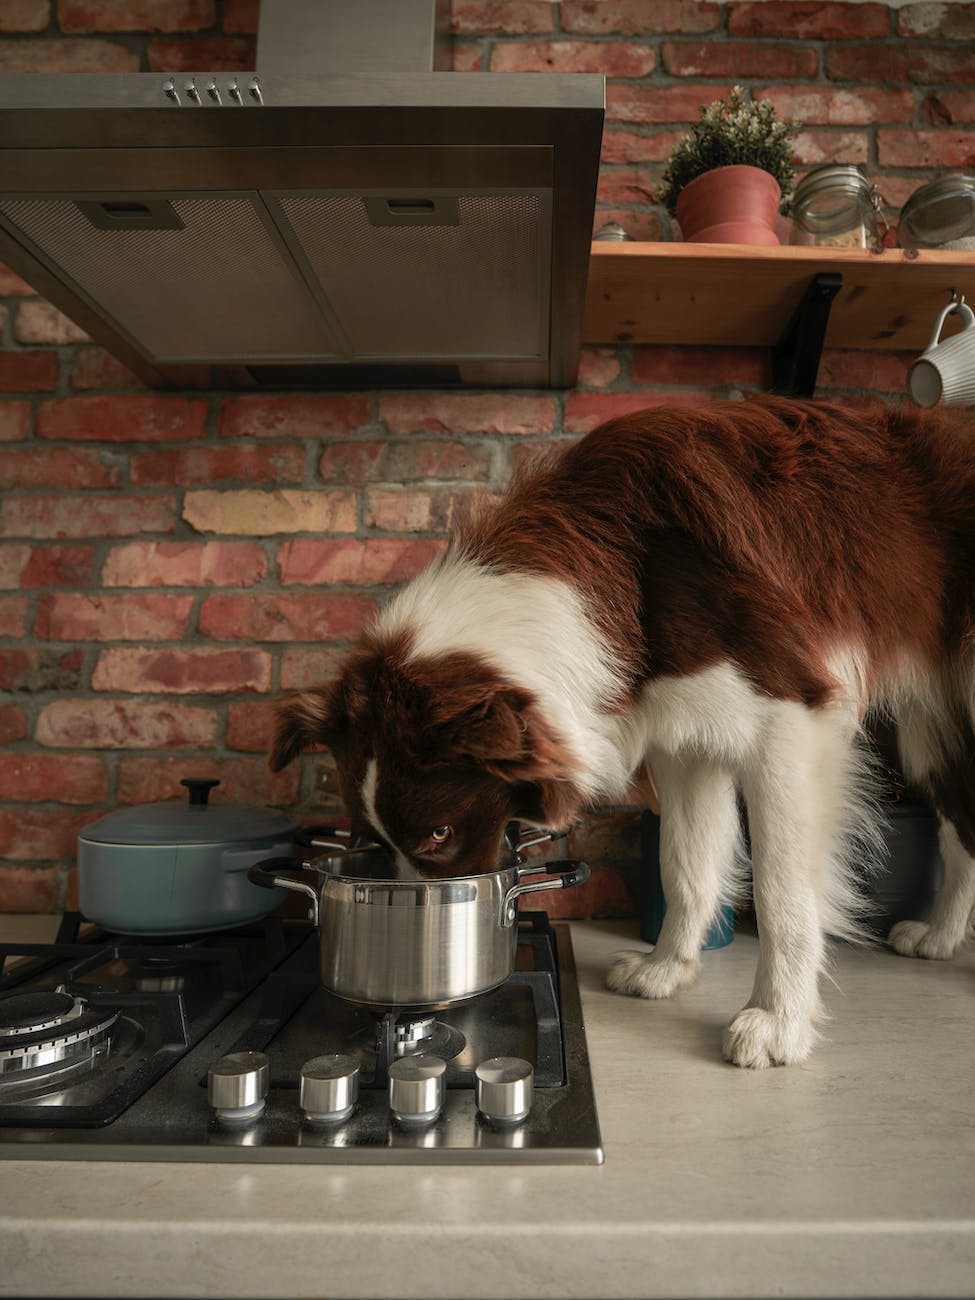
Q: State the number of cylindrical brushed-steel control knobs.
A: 4